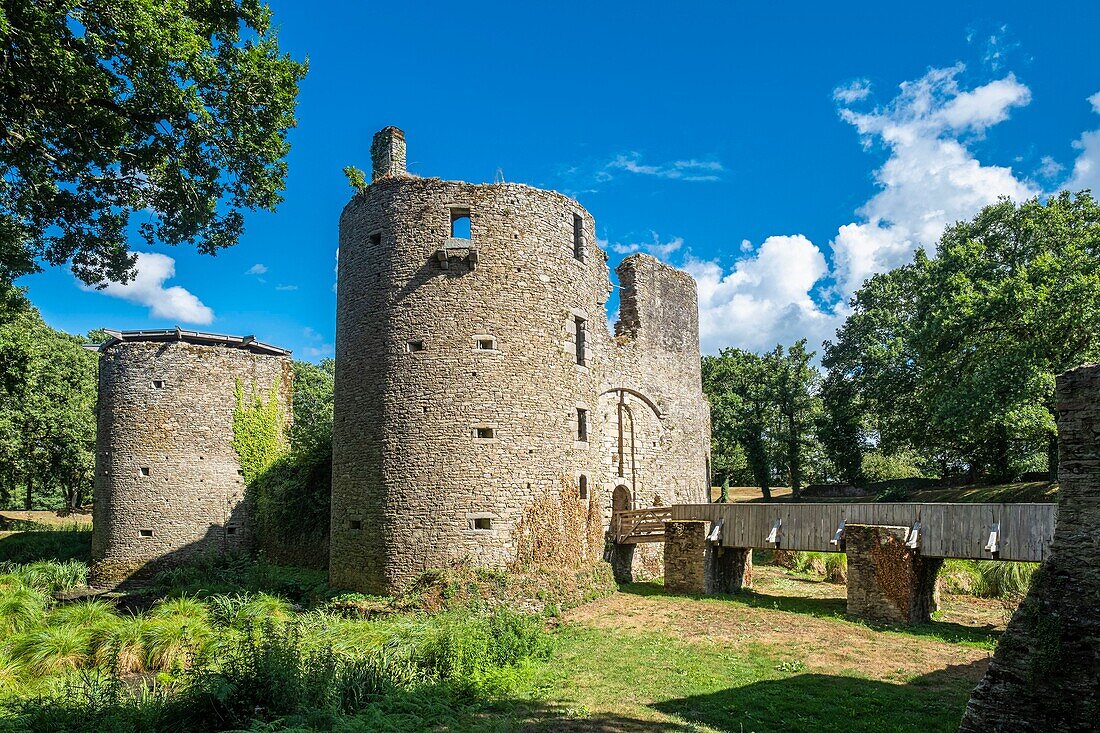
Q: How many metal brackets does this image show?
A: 5